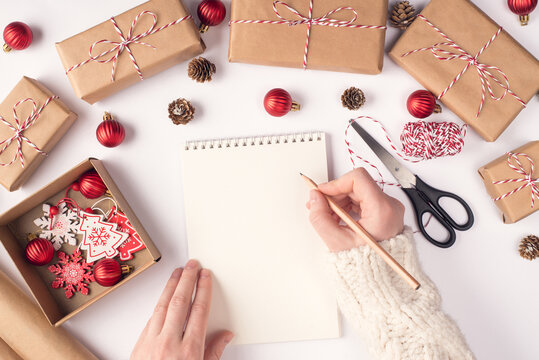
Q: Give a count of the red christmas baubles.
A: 9